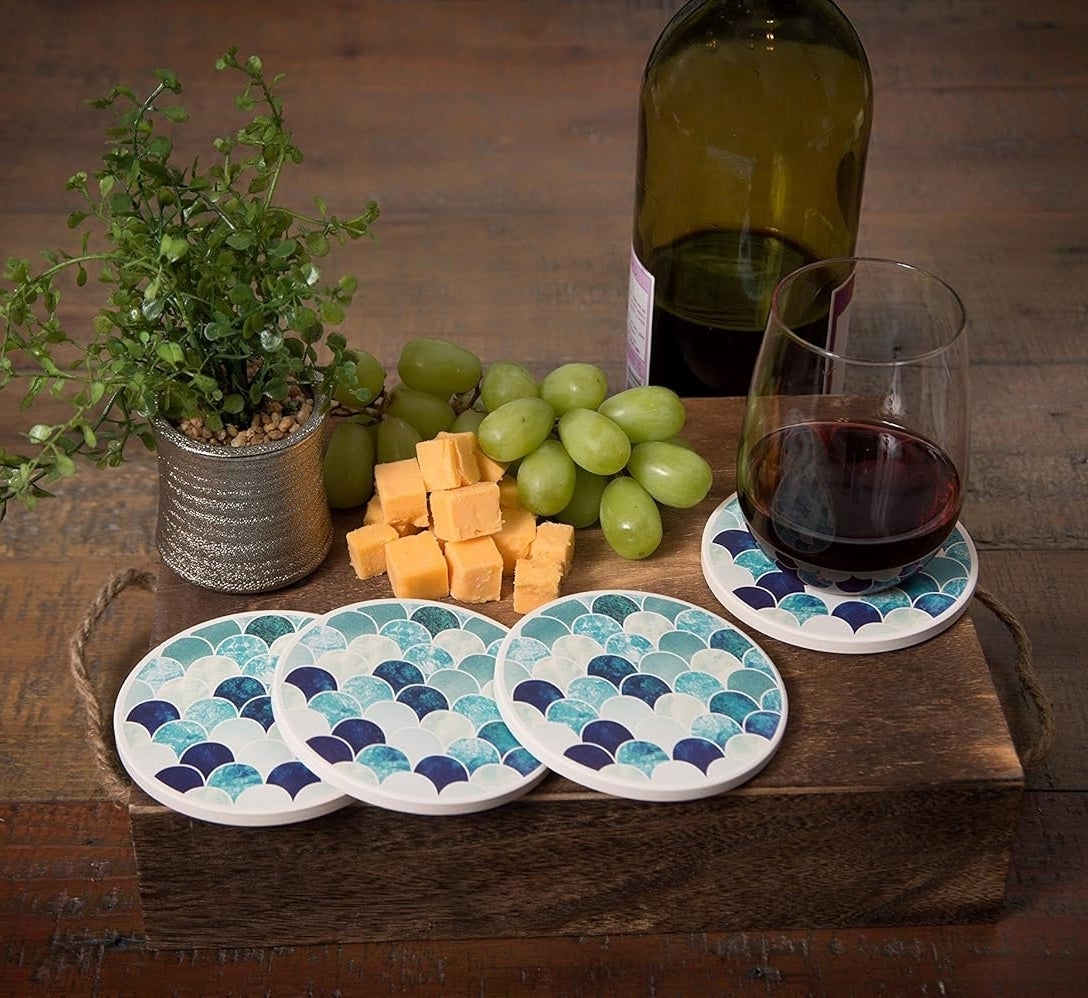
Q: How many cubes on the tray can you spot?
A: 13